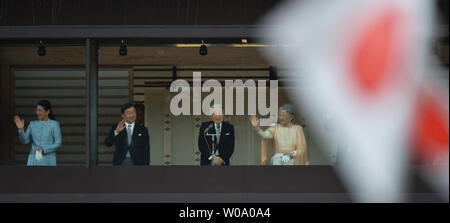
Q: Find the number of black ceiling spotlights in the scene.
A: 3